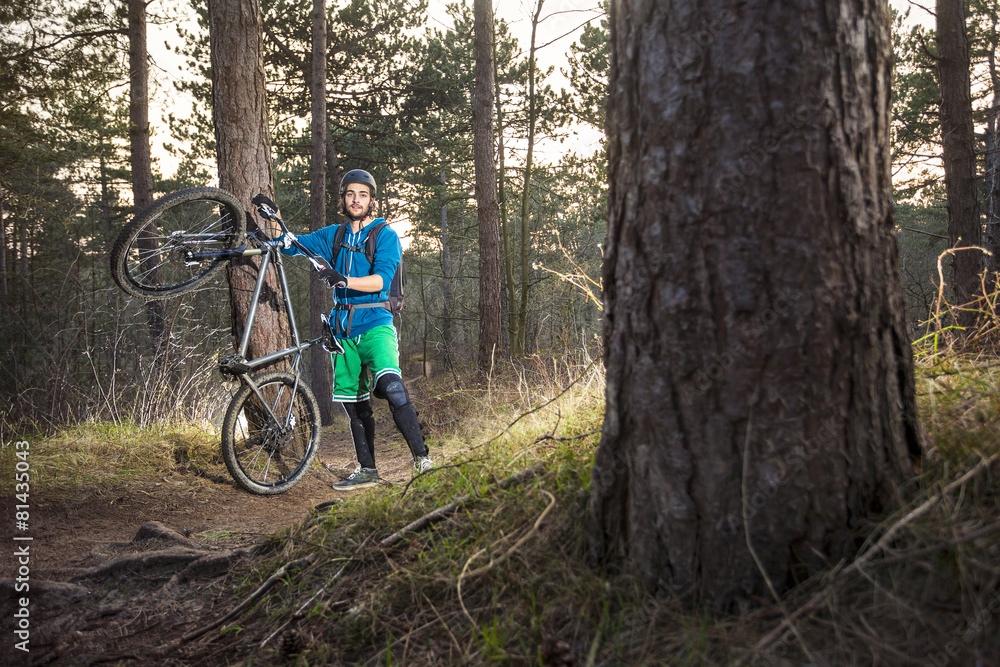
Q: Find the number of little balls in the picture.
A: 0